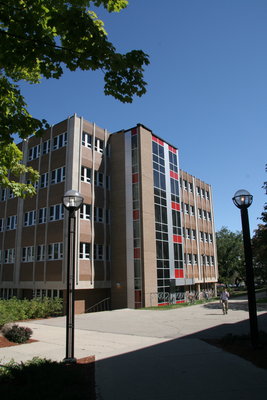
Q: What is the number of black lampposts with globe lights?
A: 2